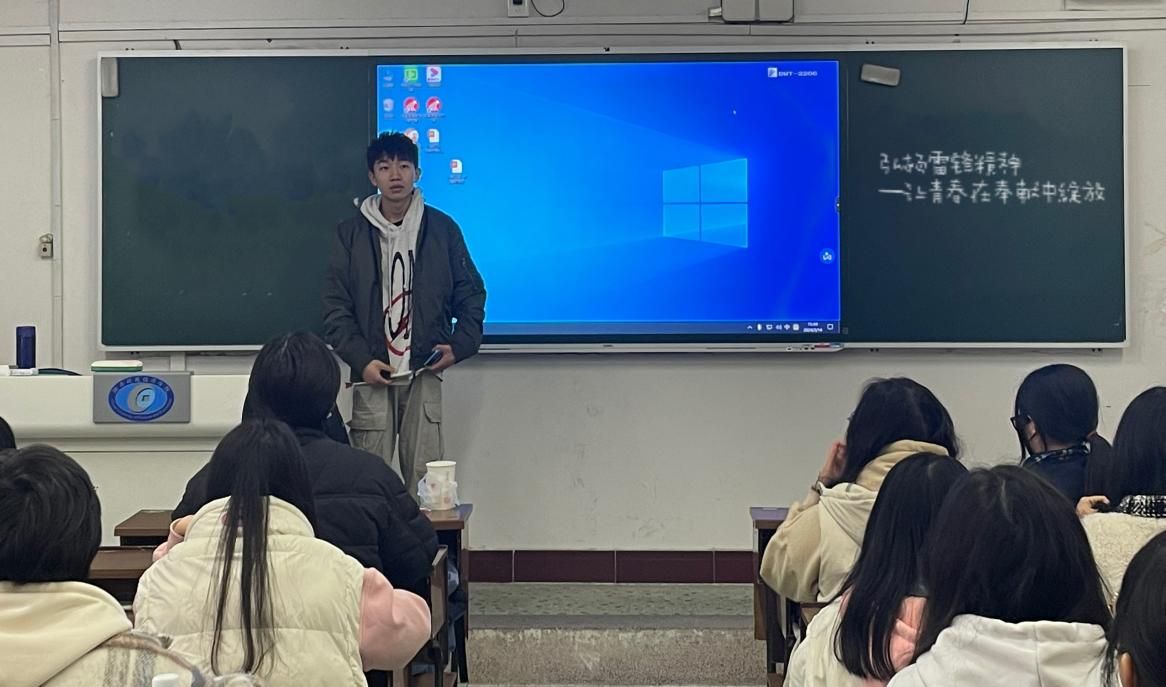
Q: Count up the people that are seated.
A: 10